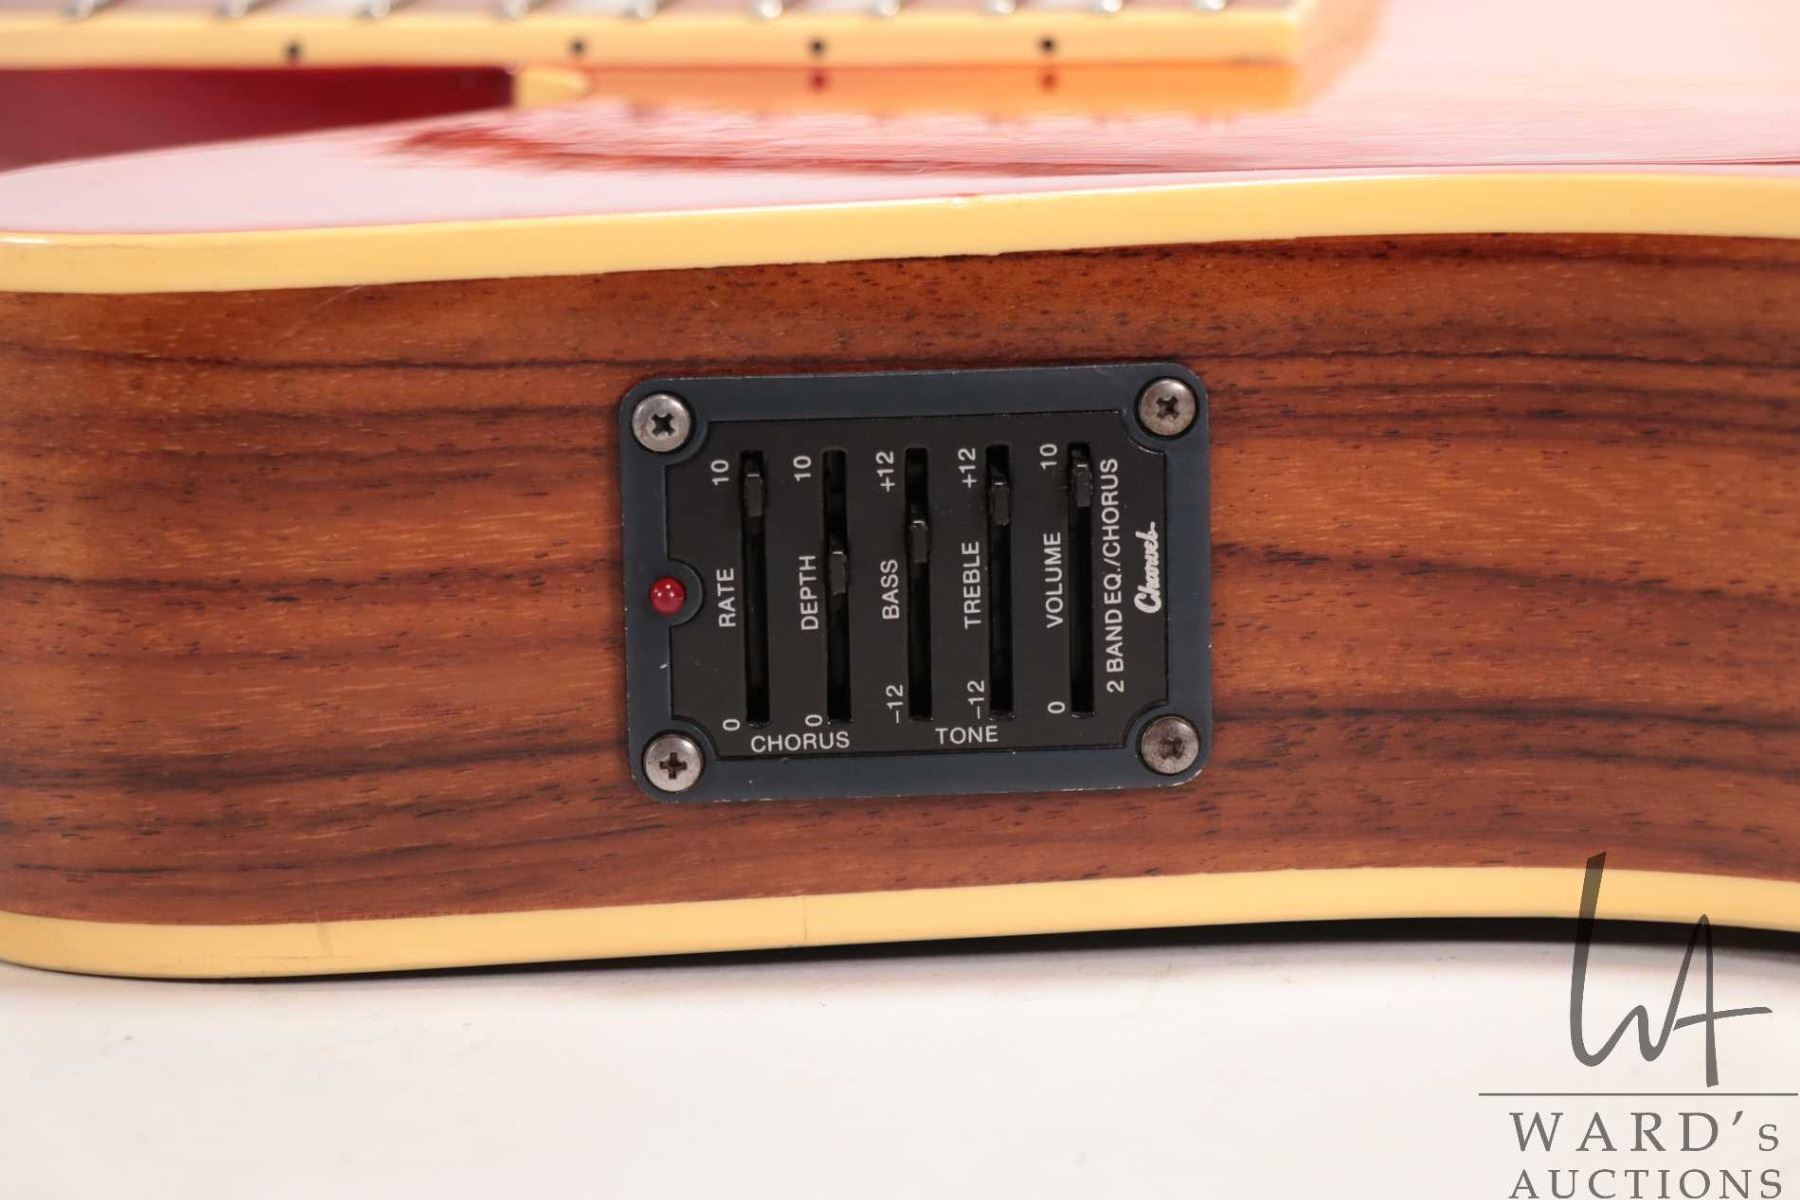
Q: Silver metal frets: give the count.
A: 10